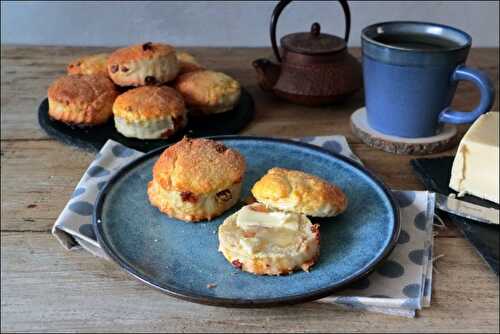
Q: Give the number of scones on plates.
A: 8